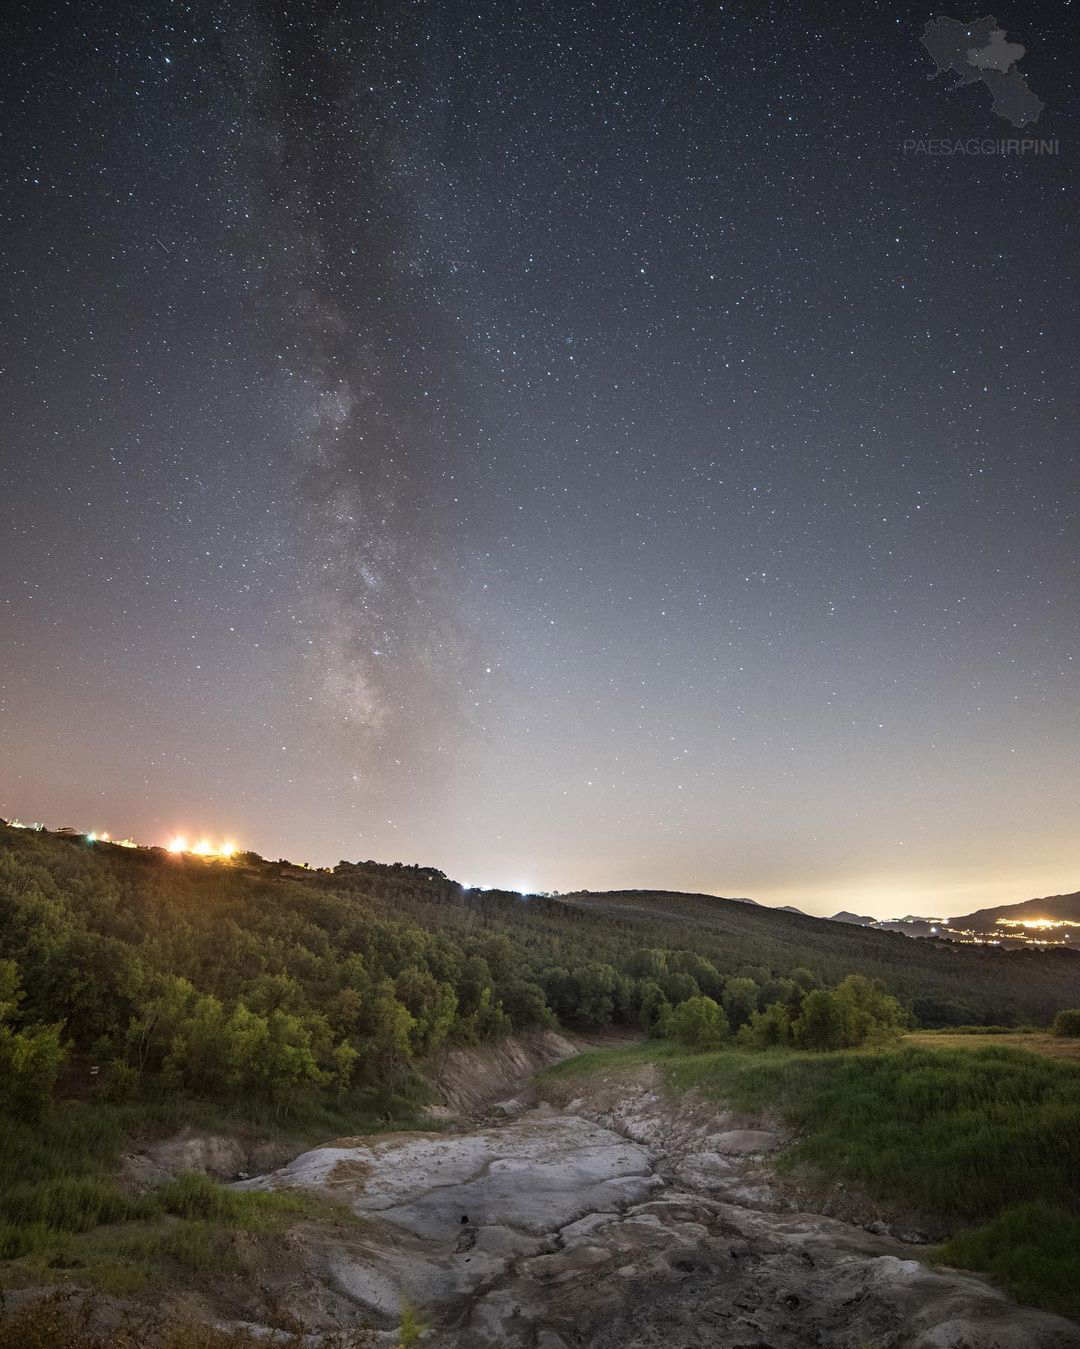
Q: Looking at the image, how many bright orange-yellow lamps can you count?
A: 3